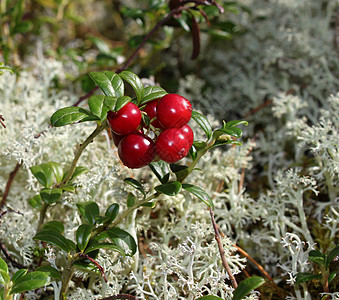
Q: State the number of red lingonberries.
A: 7